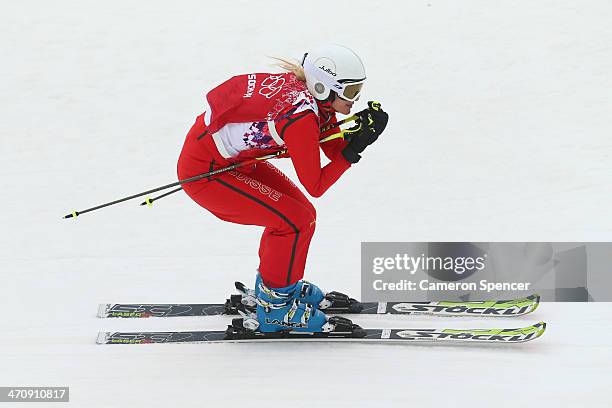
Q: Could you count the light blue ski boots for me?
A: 2